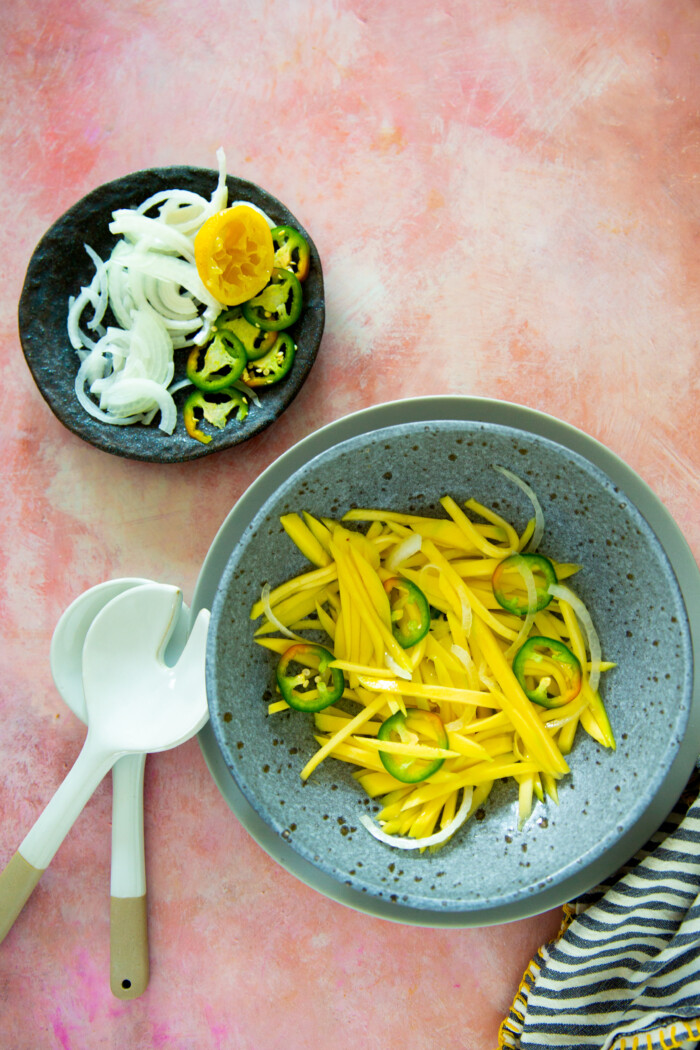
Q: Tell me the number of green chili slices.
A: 11